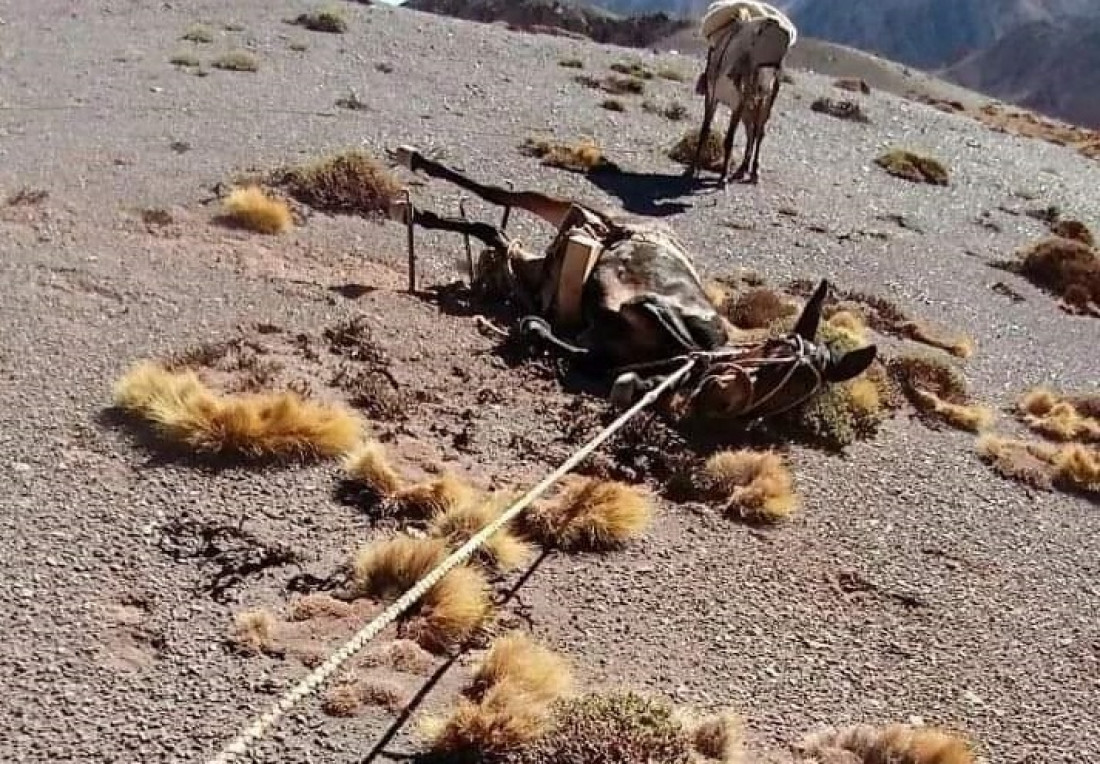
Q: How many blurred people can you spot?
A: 0